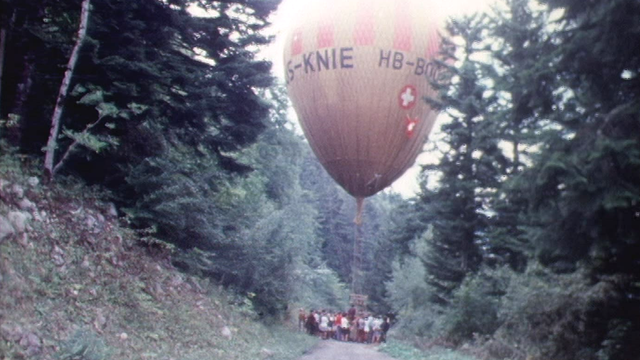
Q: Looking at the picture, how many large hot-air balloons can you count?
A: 1